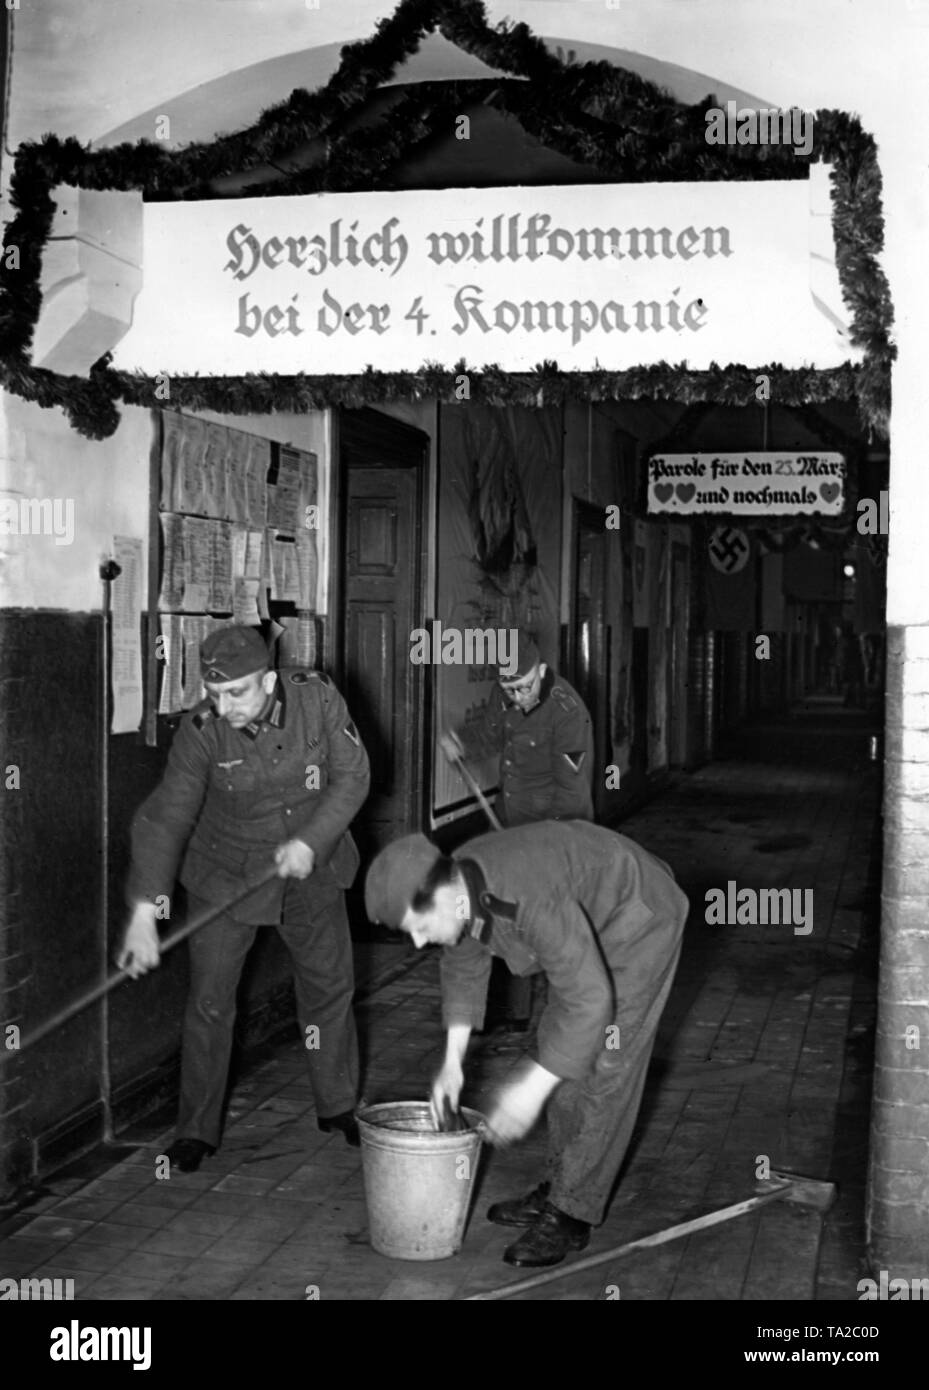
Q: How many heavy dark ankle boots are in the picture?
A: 4